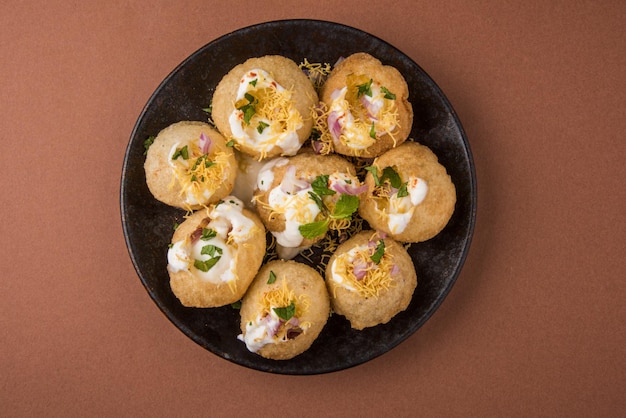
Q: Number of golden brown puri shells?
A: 8